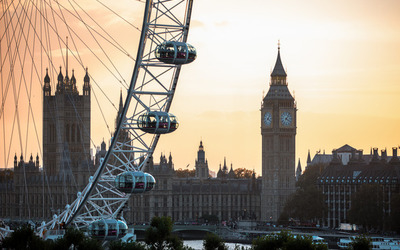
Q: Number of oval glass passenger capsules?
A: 4